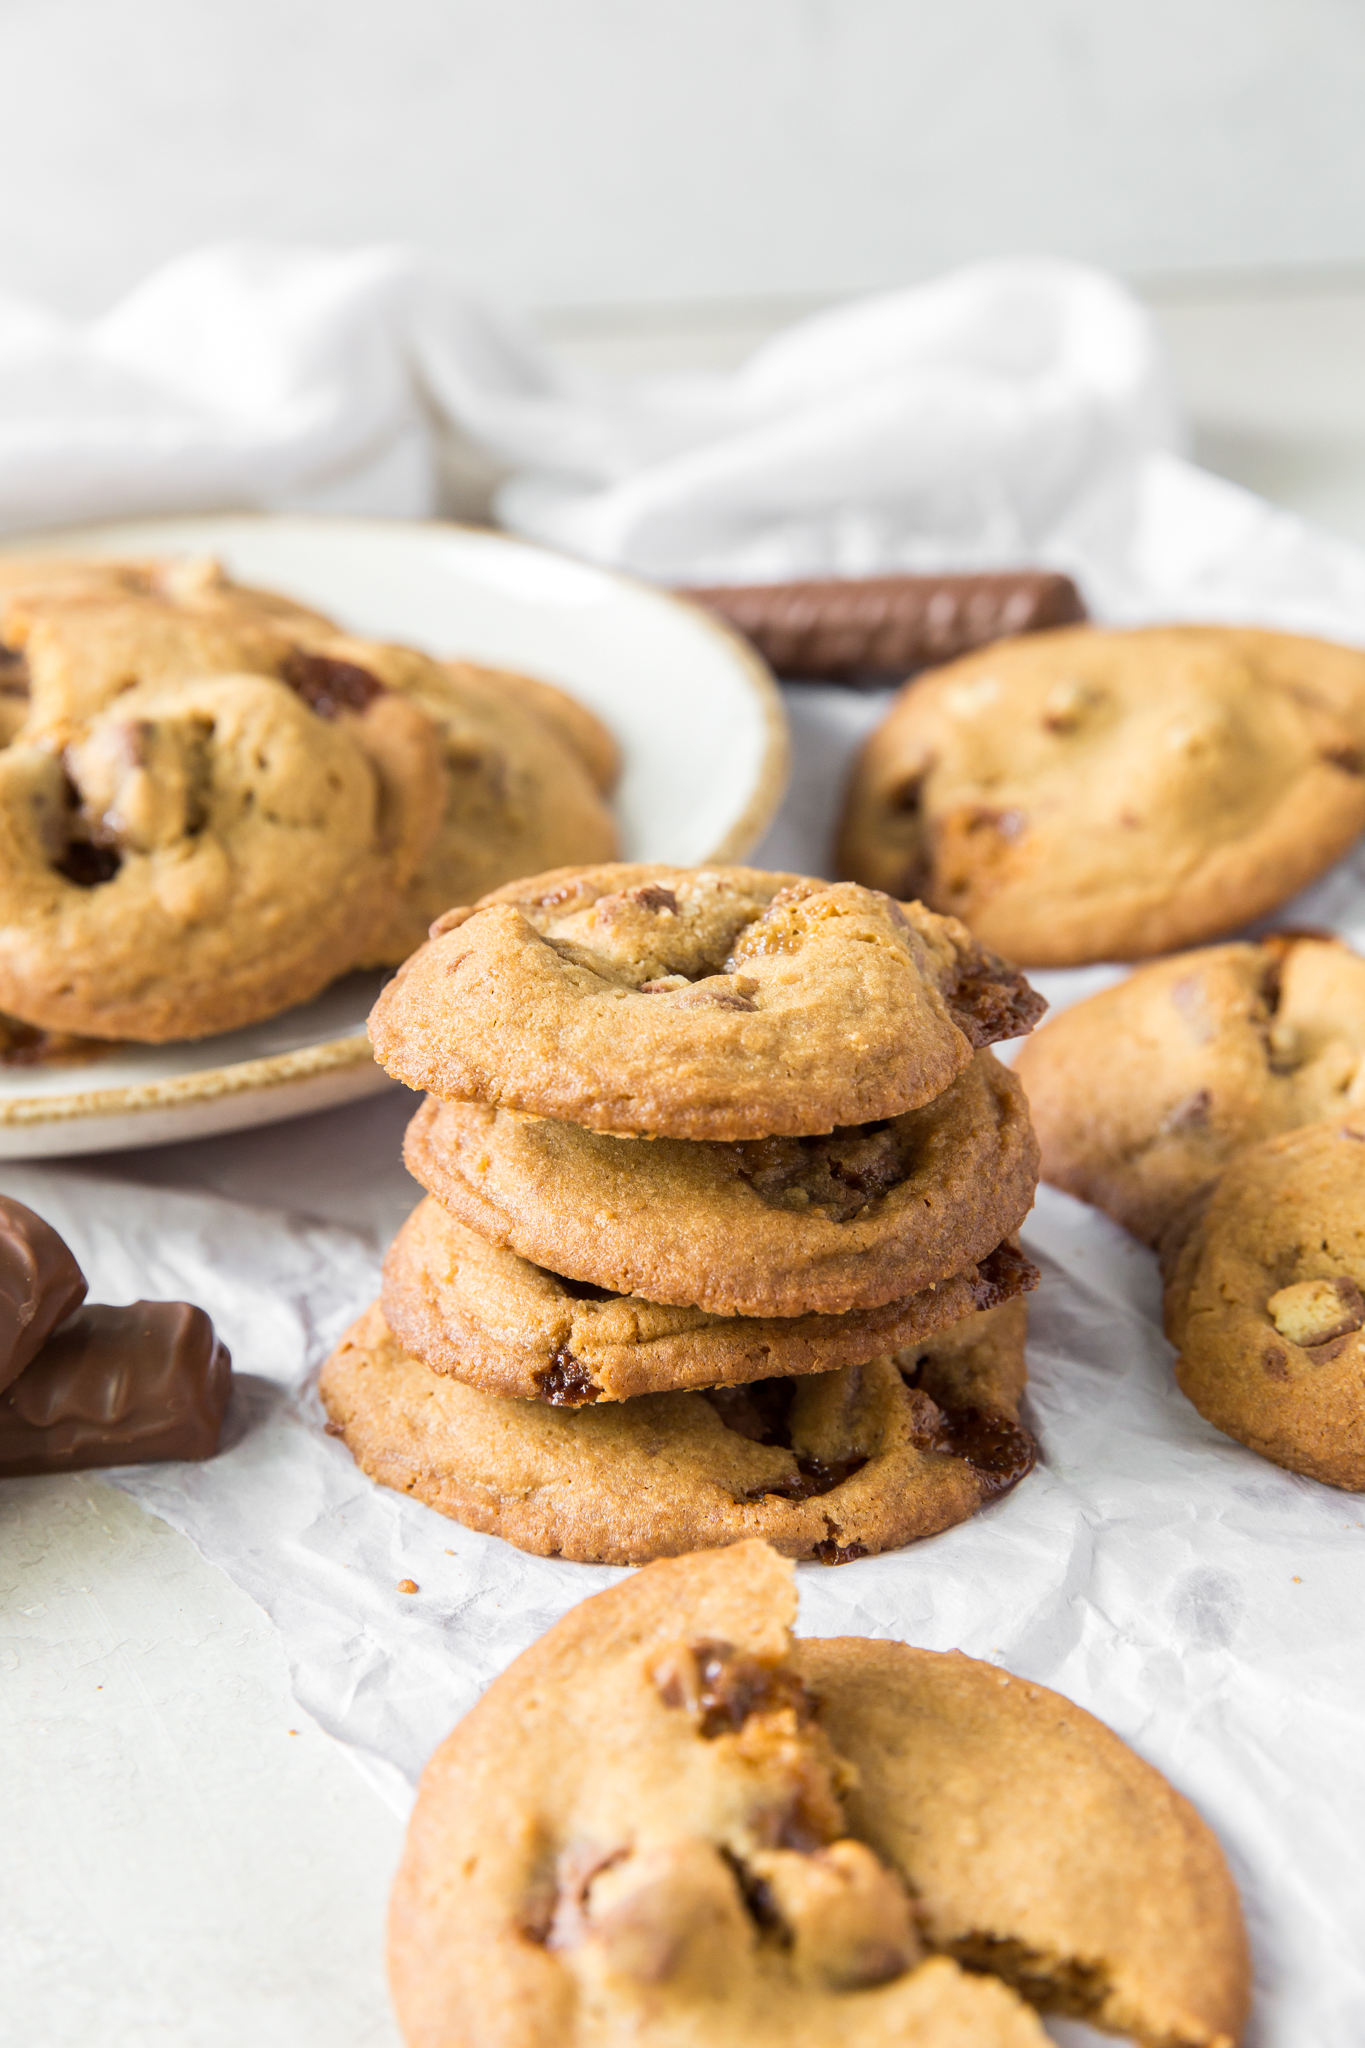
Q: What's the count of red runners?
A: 0